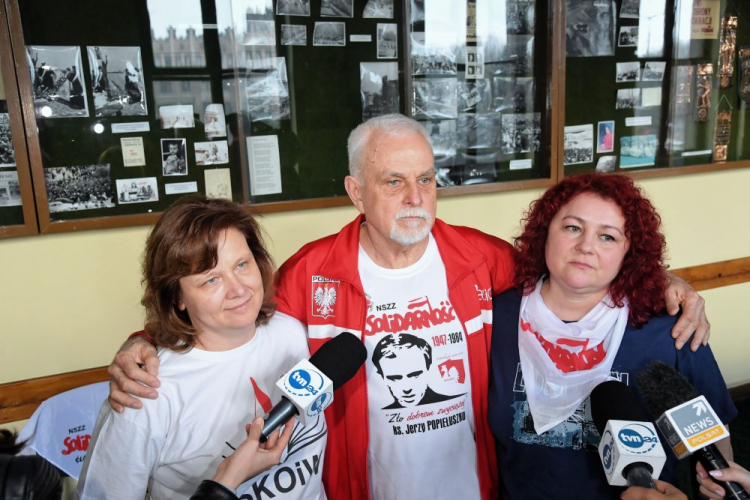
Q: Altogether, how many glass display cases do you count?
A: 3